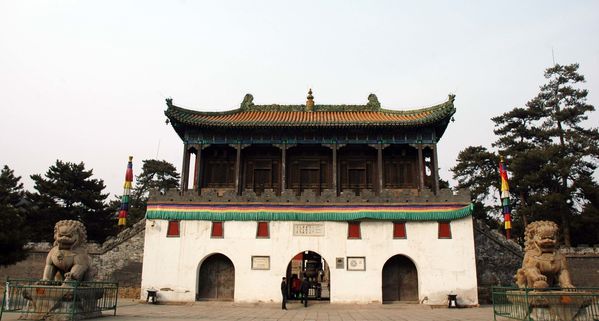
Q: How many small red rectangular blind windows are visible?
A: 6